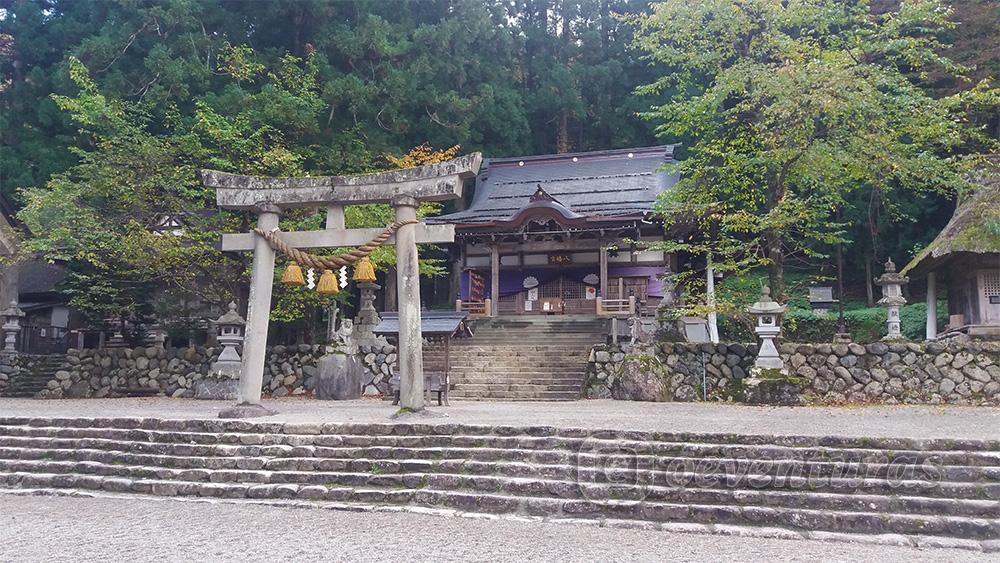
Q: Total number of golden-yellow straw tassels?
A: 3